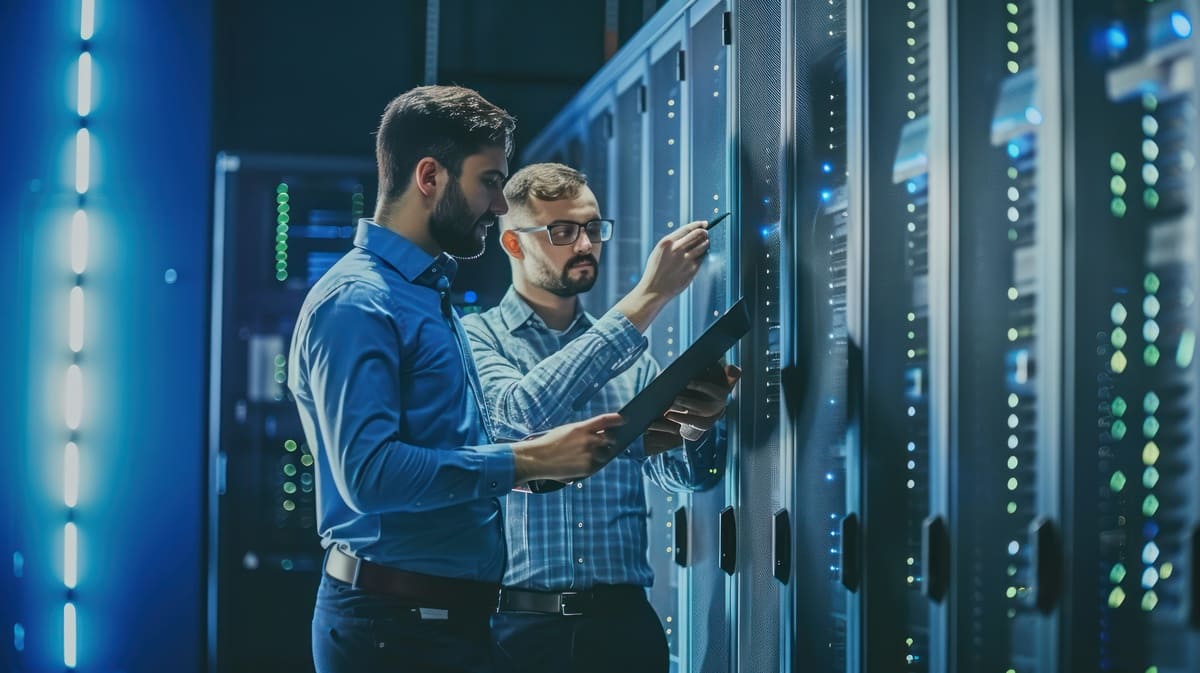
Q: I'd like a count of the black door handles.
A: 7